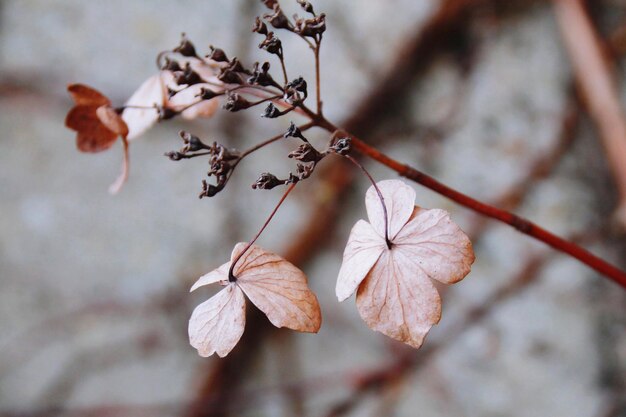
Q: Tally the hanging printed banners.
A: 0